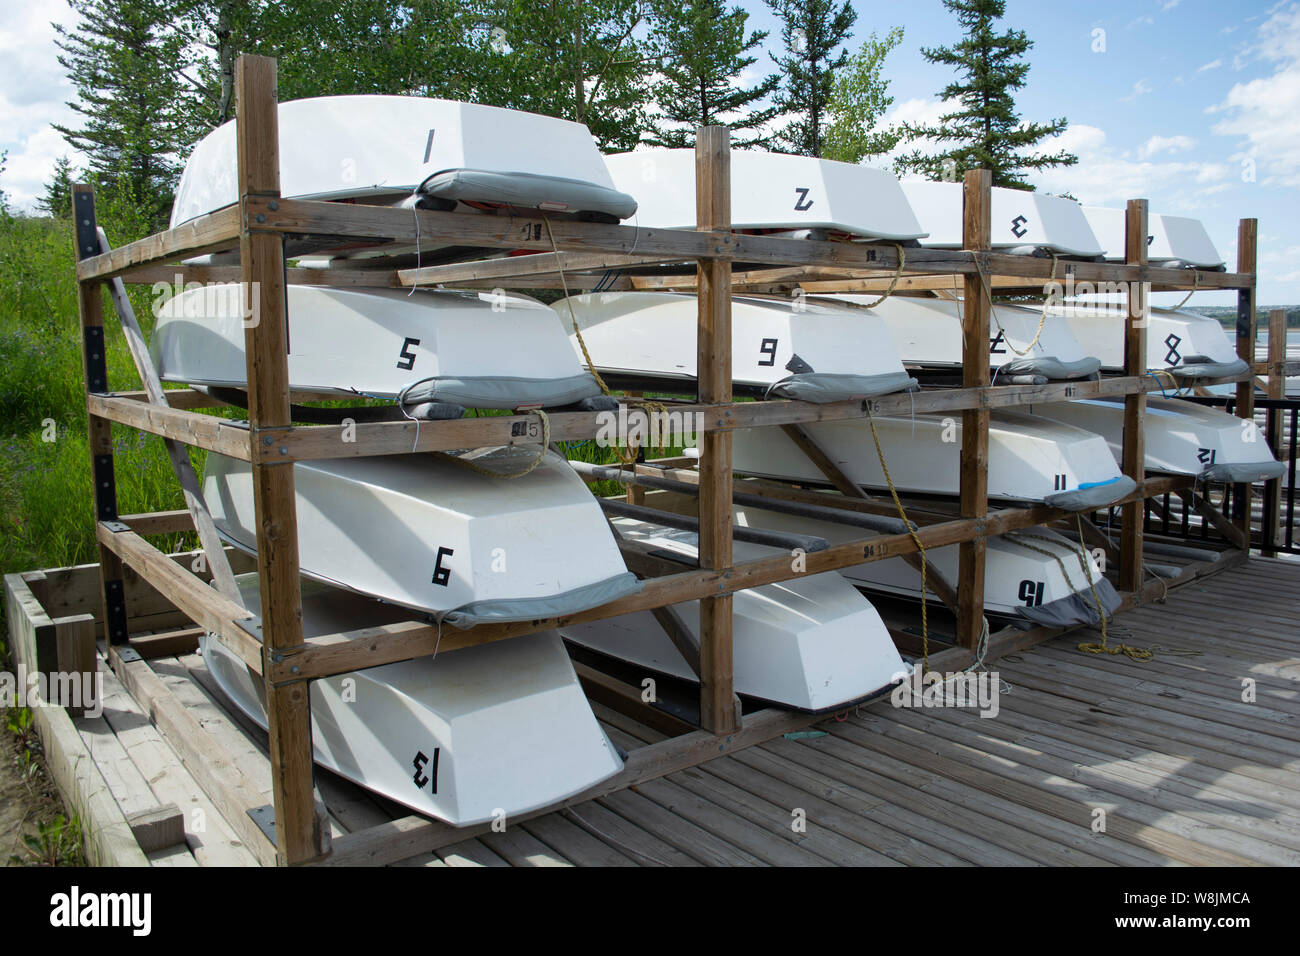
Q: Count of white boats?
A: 14